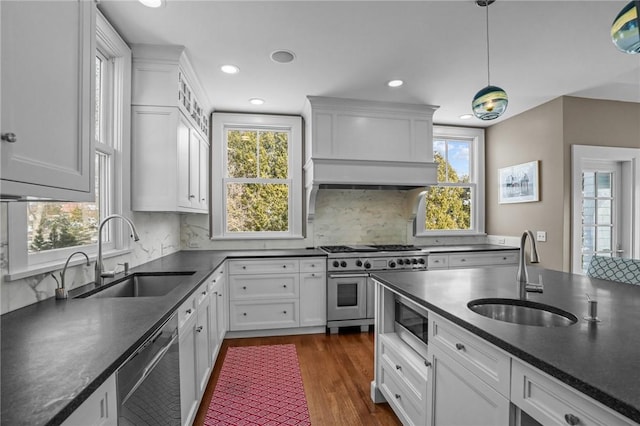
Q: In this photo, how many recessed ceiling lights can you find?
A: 5